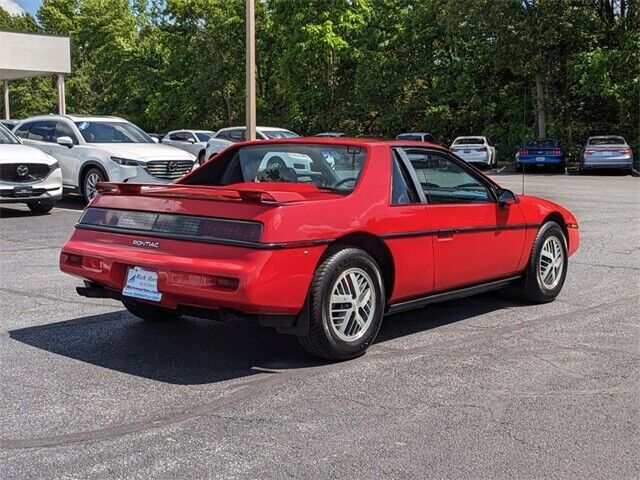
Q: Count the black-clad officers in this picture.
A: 0